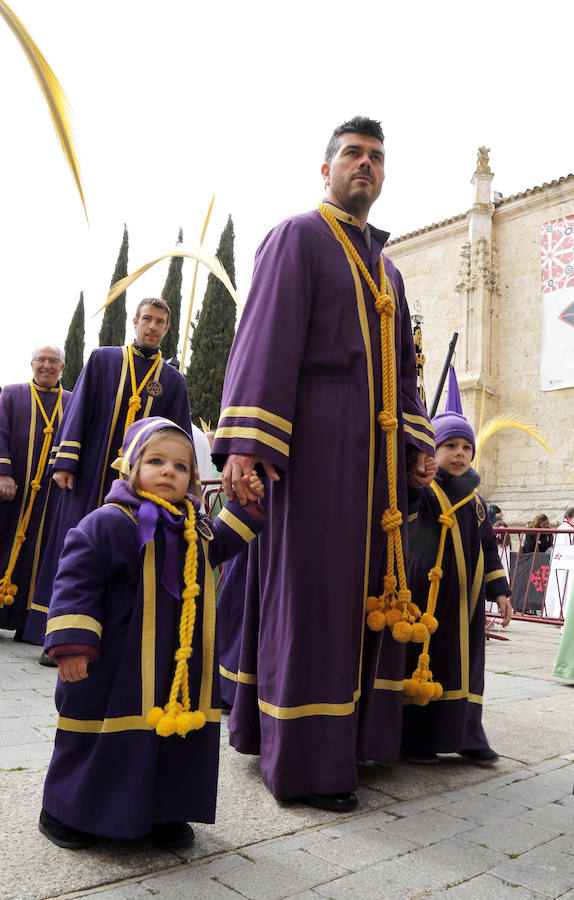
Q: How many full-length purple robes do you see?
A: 5